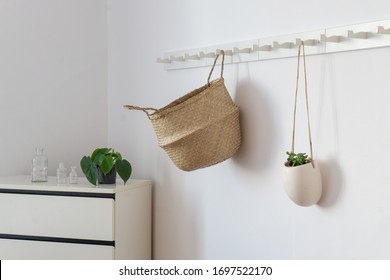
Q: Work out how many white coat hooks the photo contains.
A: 12